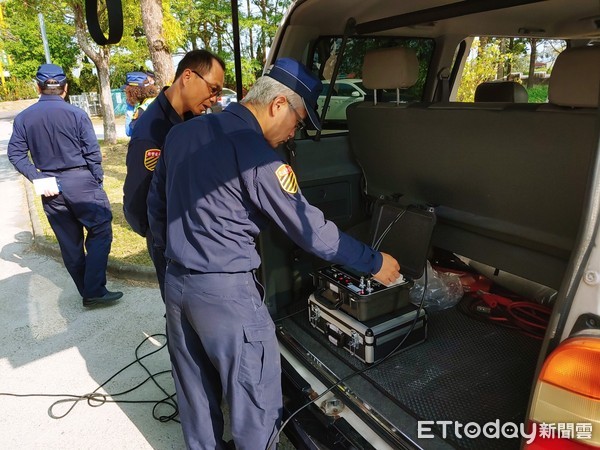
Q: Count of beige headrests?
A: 2